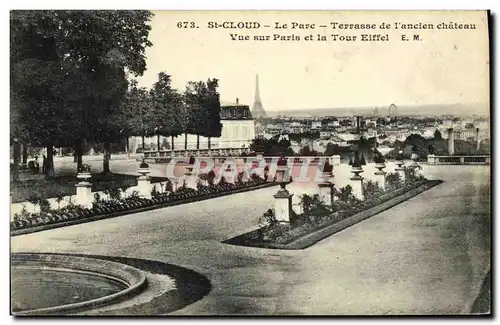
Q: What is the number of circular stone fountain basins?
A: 1